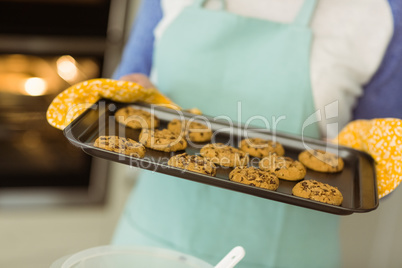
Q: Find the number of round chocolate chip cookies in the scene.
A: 11